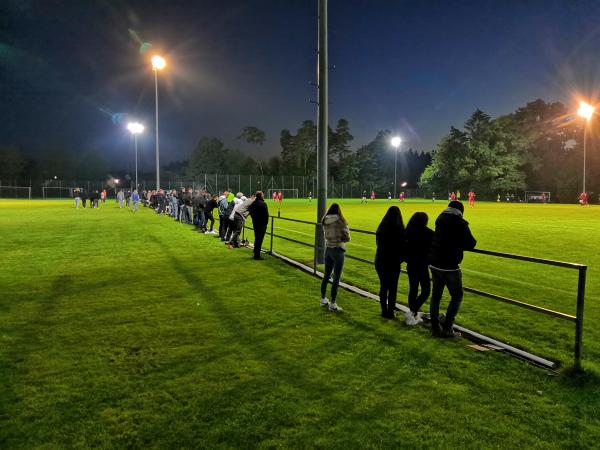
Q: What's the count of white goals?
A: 4